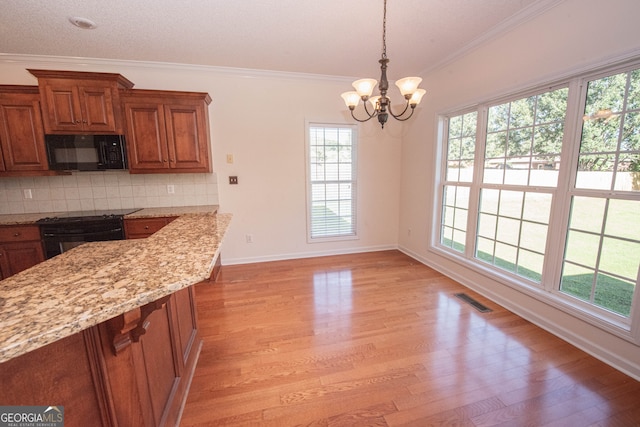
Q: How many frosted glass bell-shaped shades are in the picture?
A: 5